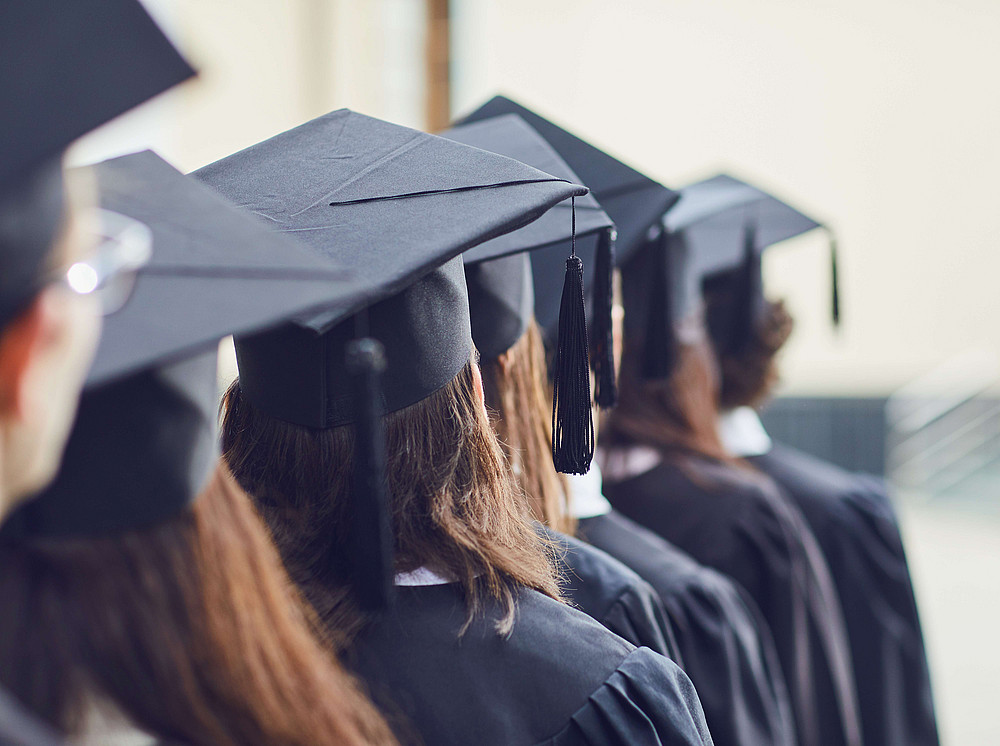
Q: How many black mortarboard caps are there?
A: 7